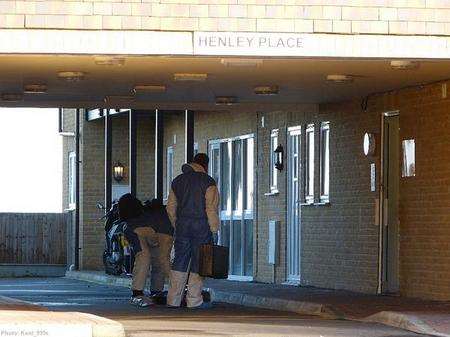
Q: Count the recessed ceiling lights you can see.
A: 12